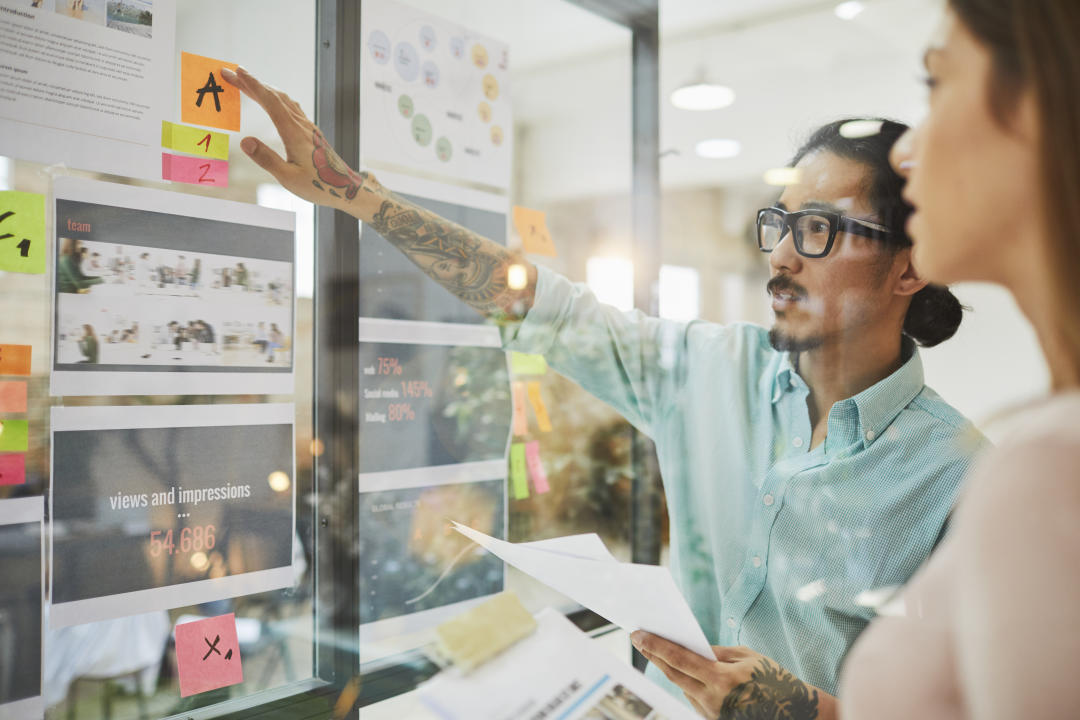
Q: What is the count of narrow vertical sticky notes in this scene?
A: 4